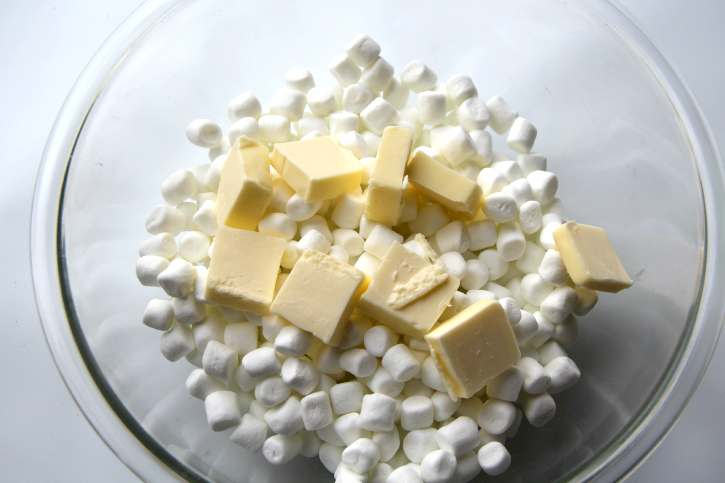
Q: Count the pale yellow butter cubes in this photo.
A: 9